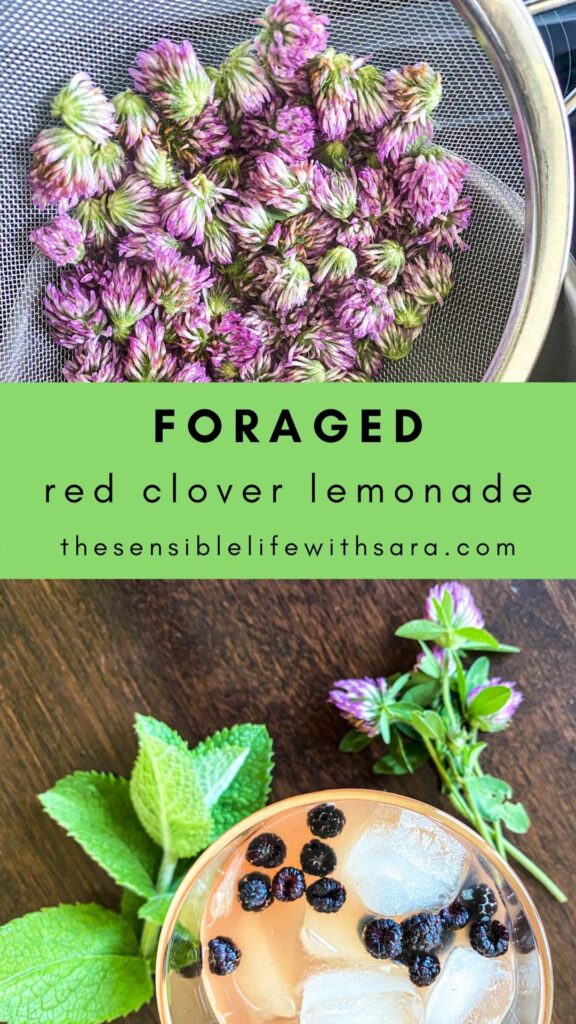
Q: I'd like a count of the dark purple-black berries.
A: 13